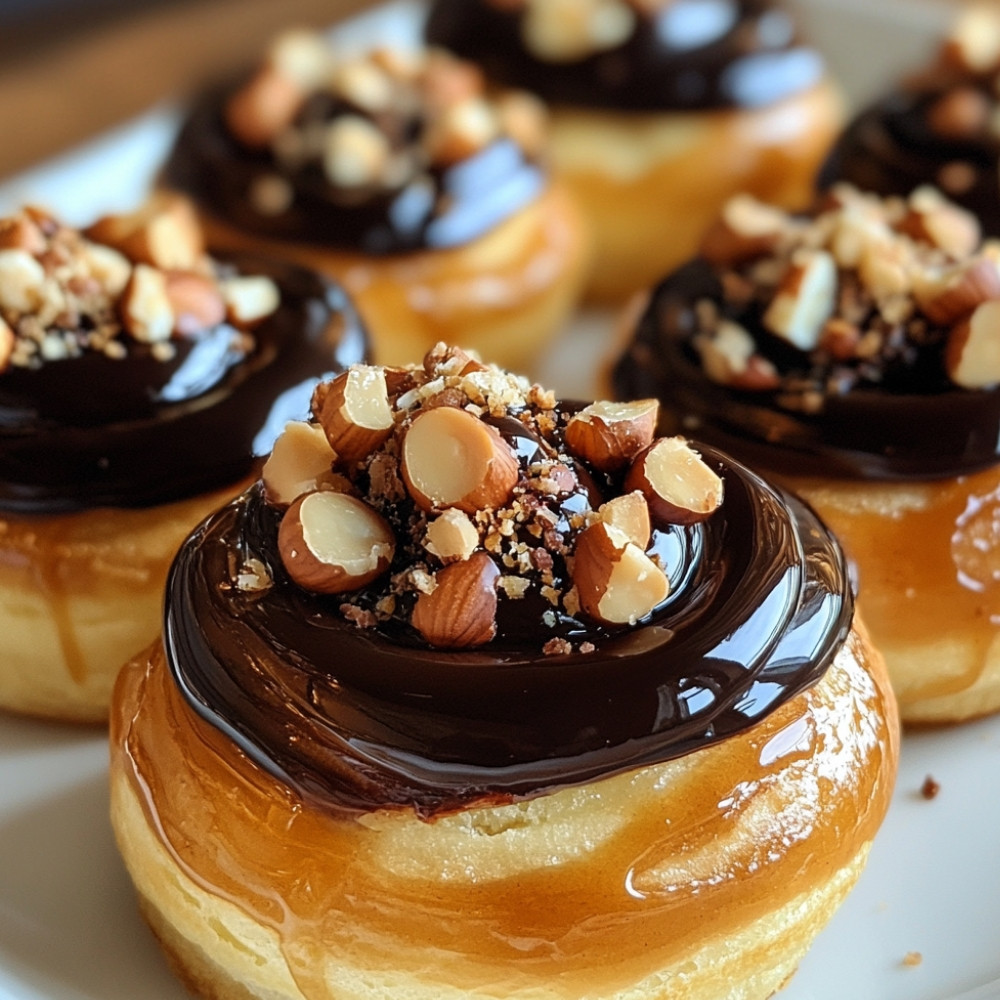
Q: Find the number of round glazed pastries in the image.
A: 6